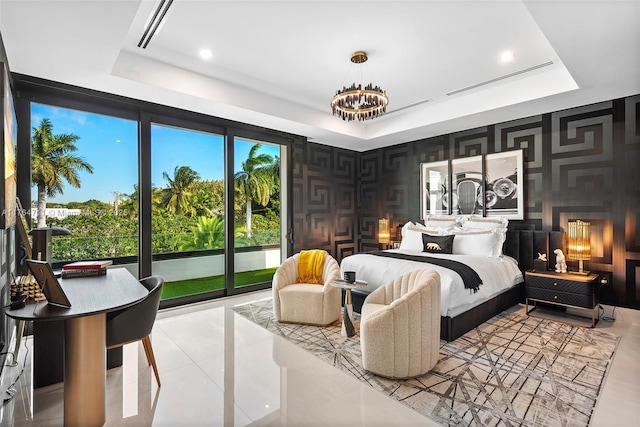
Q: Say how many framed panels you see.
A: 3